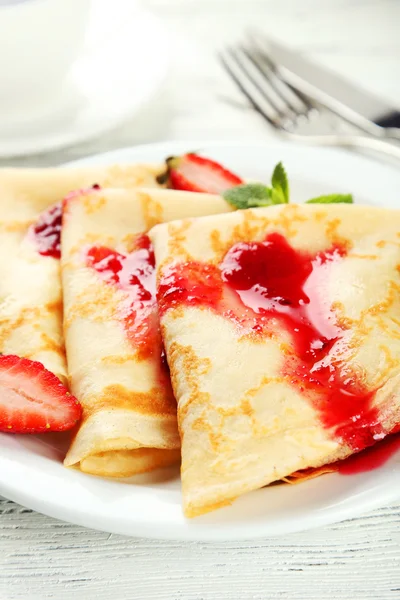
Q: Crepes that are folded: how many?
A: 3